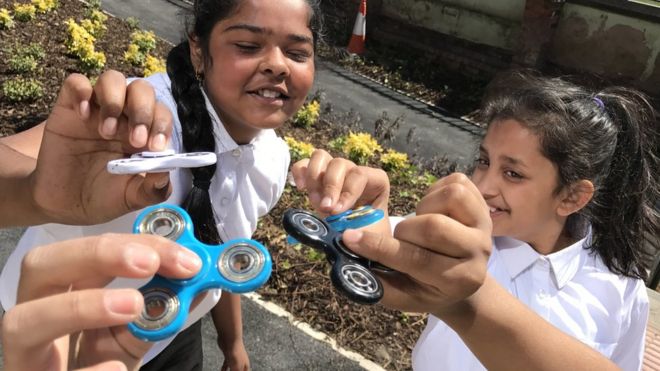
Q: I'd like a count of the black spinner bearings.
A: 2